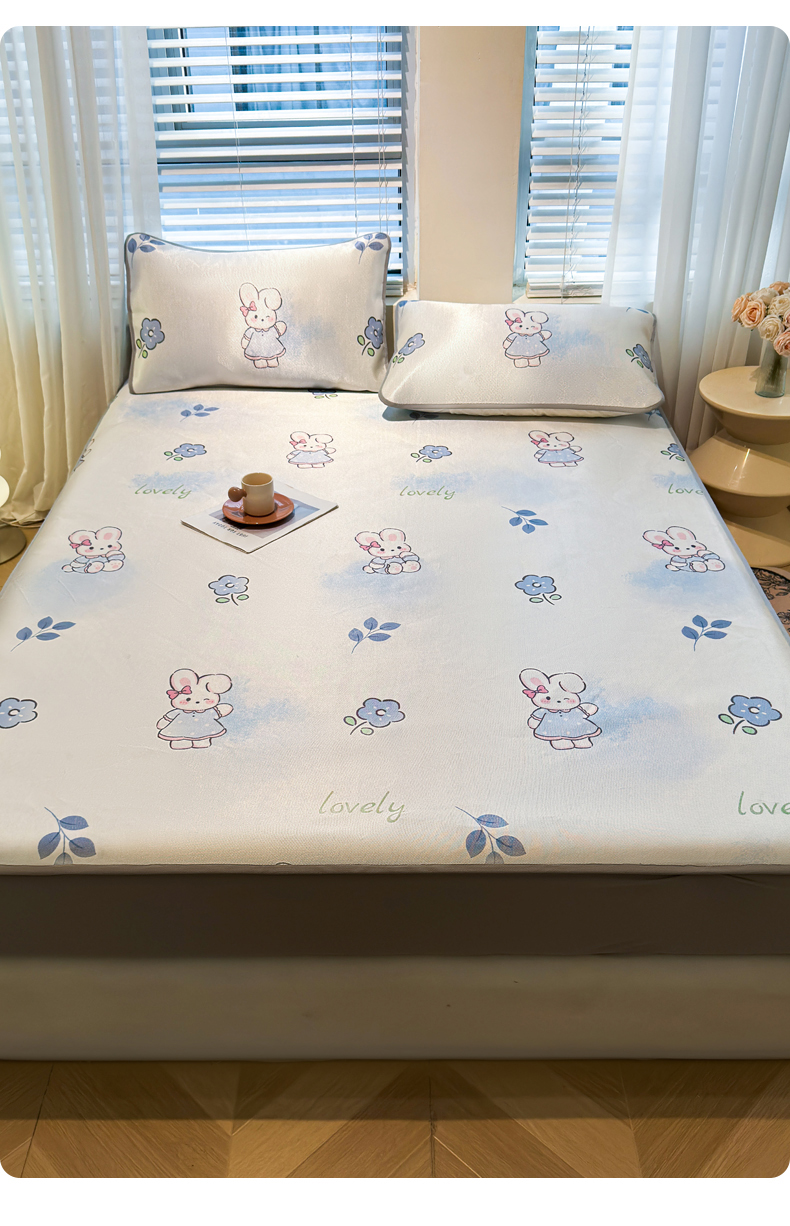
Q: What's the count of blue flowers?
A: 13